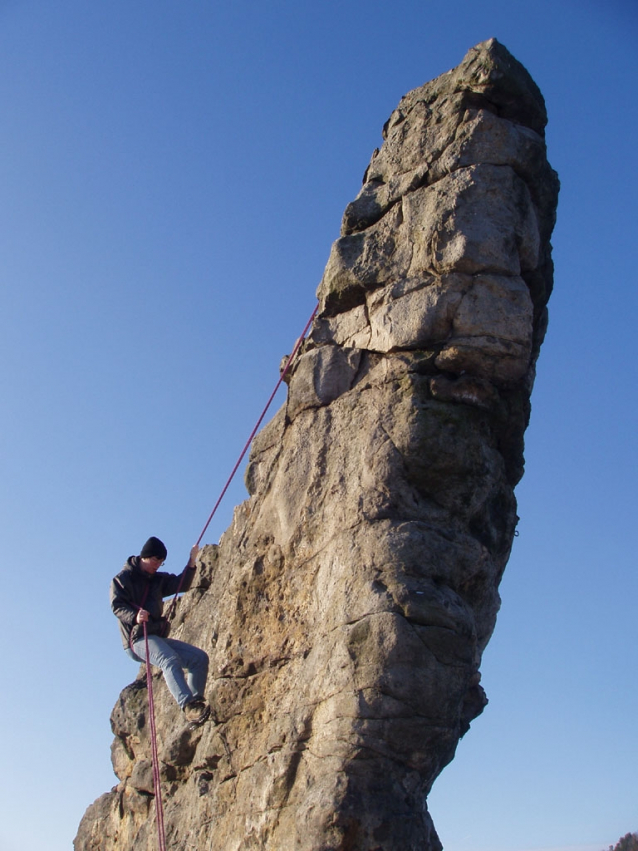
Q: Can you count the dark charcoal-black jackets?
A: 1